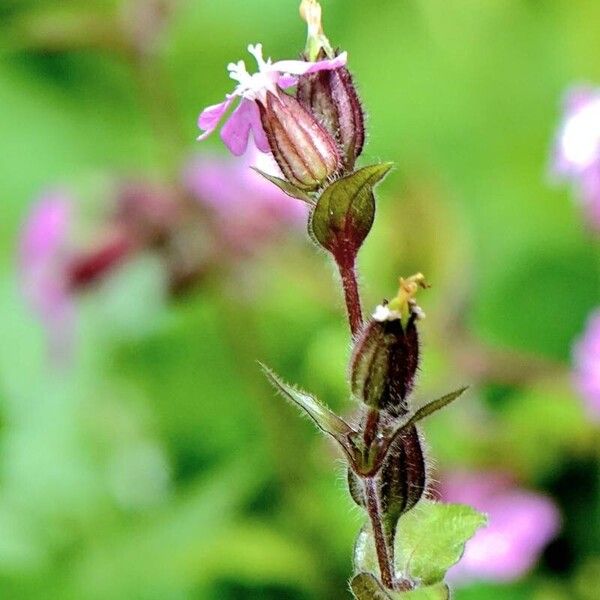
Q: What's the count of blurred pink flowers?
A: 5